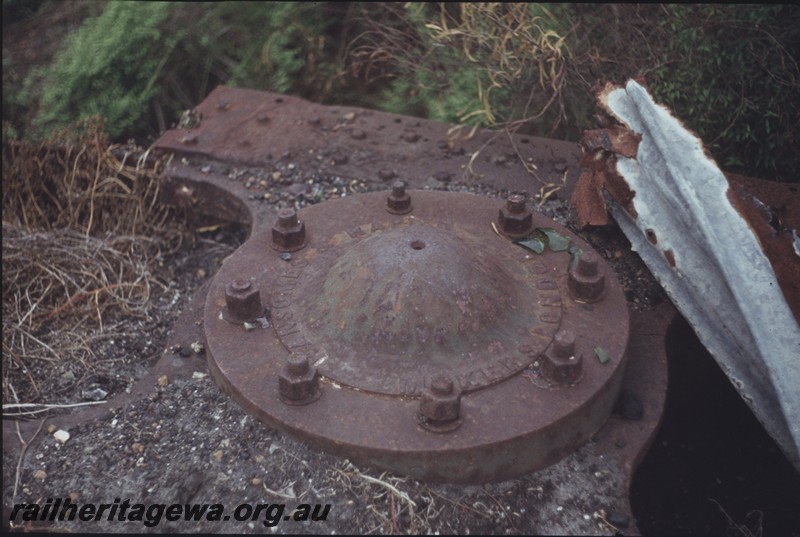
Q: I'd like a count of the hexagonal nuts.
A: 8